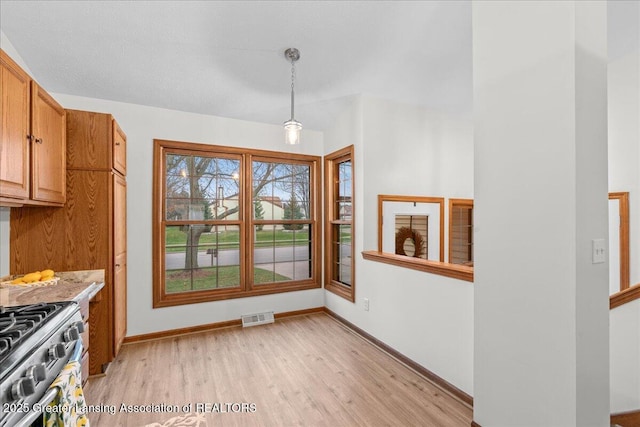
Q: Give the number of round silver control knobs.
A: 5